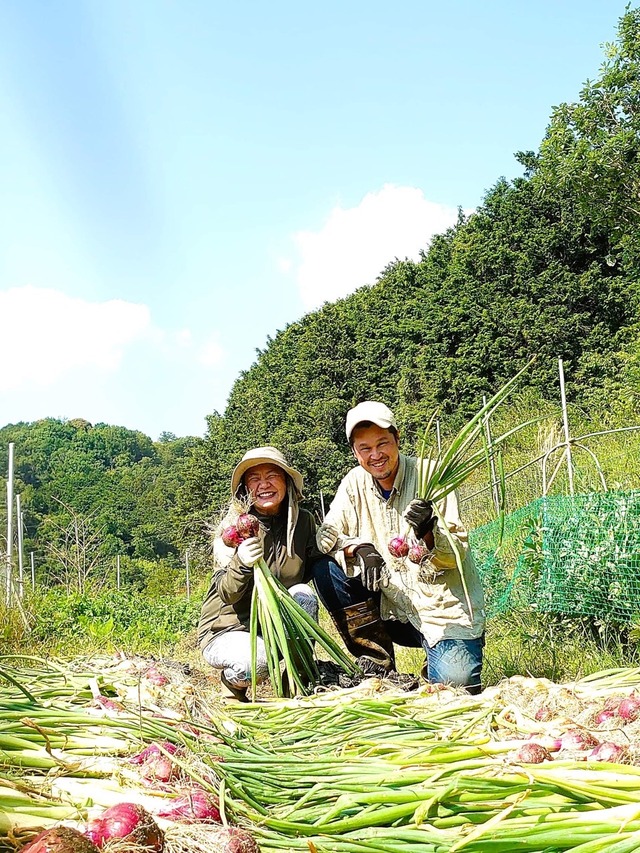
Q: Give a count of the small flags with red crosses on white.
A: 0